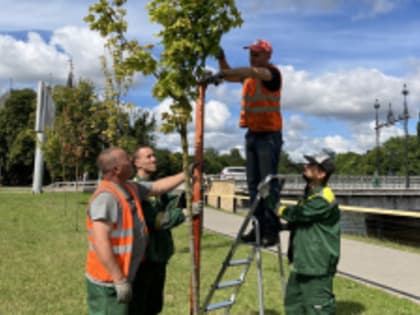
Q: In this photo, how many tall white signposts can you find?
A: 1